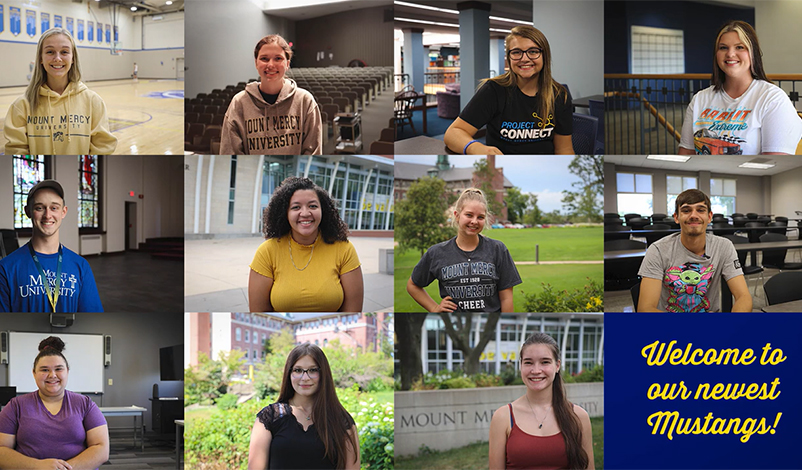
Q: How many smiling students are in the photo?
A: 11